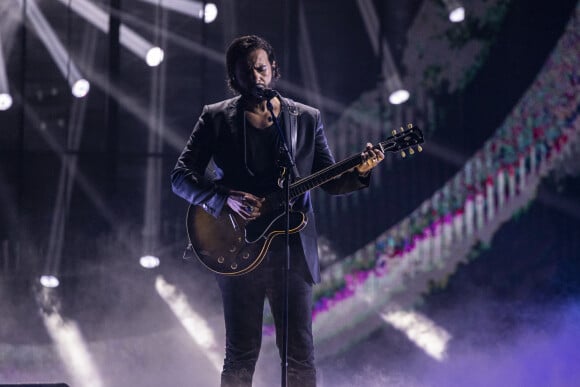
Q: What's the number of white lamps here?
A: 8